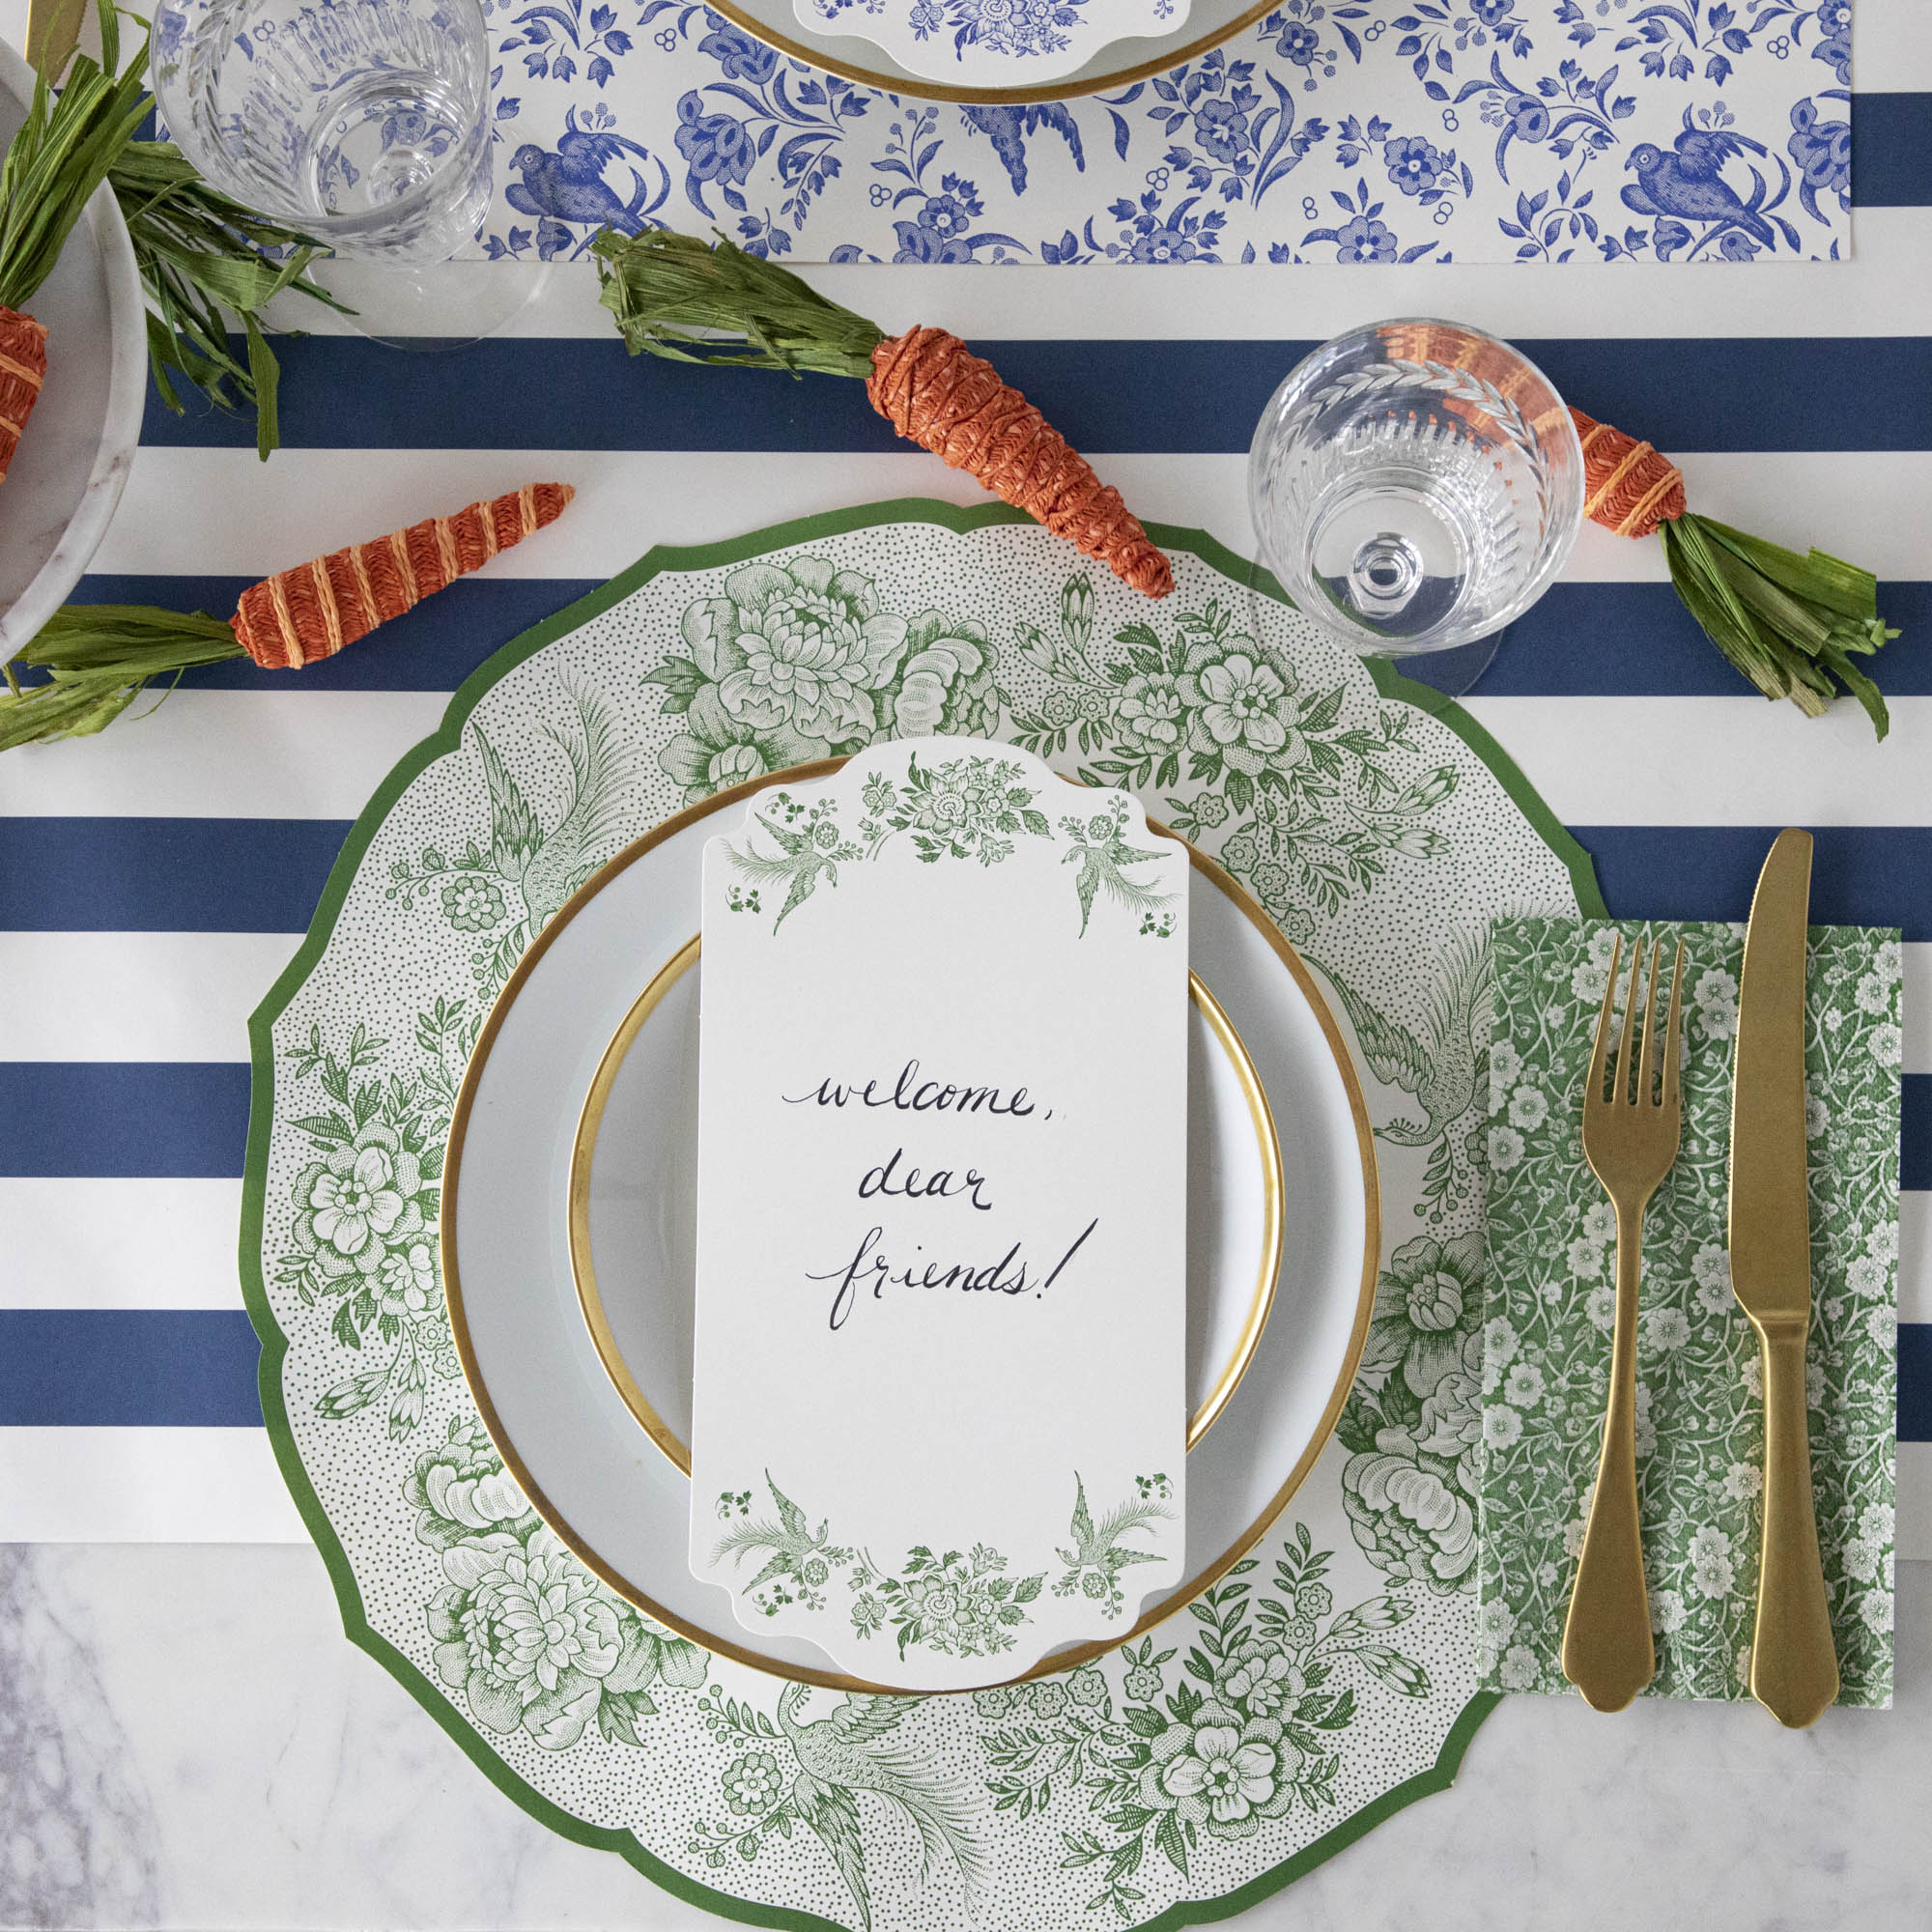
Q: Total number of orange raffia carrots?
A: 4